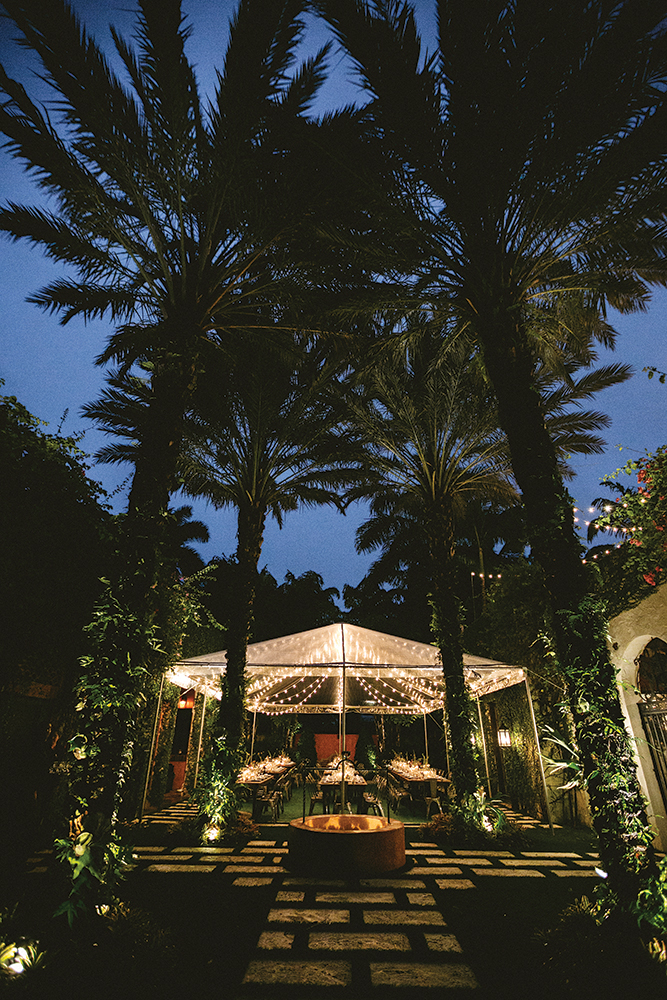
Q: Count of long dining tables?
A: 3